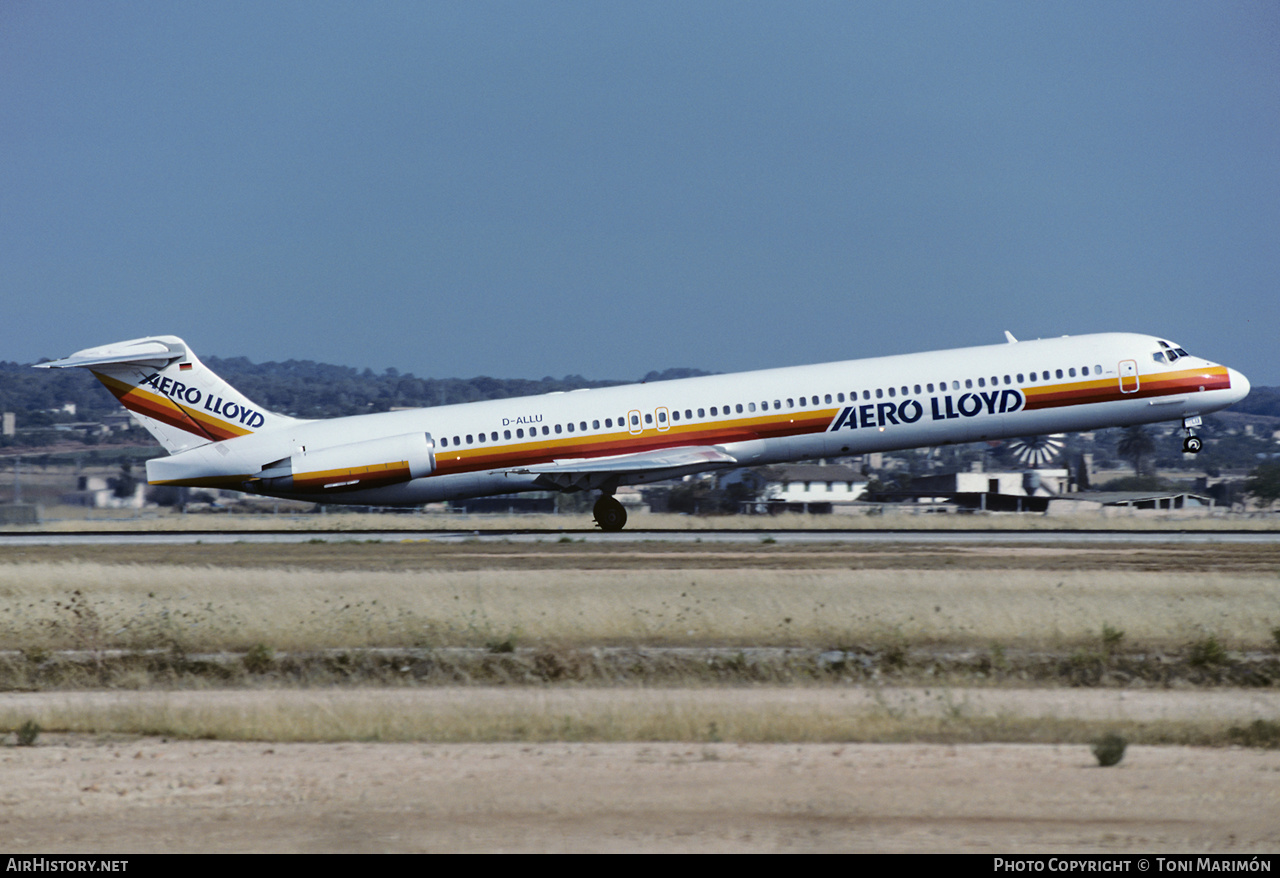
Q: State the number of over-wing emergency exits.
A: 2